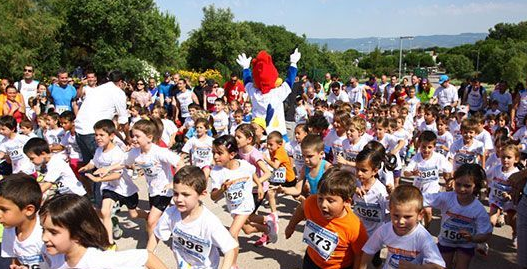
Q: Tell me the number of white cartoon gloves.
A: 2